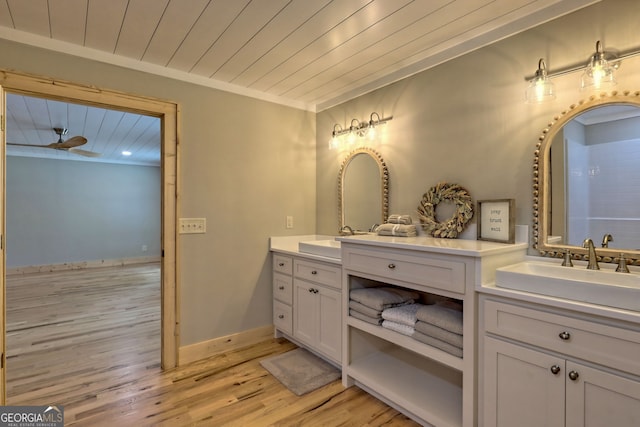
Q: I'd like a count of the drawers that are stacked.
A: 3